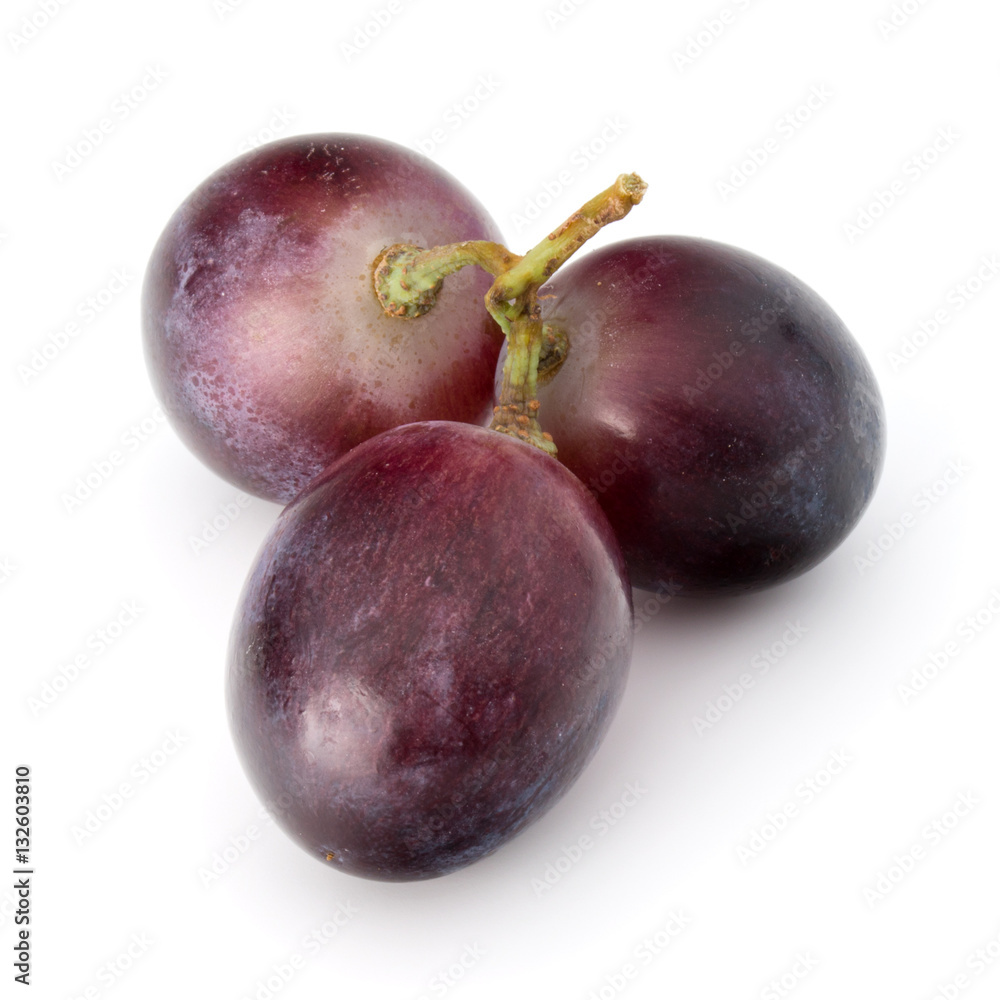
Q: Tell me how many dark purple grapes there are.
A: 3